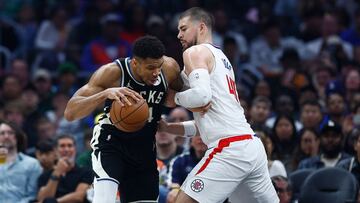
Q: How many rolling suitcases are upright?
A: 0